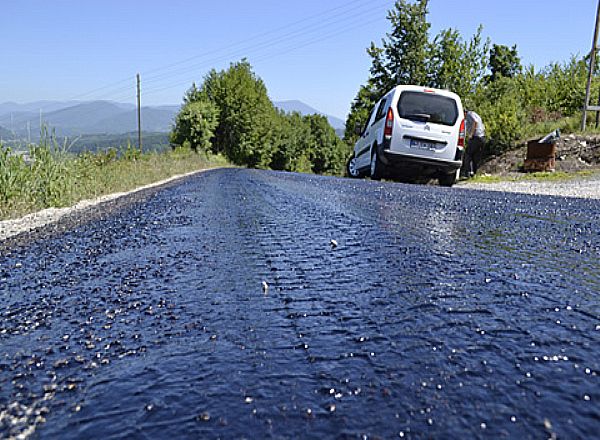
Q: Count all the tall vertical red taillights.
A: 2